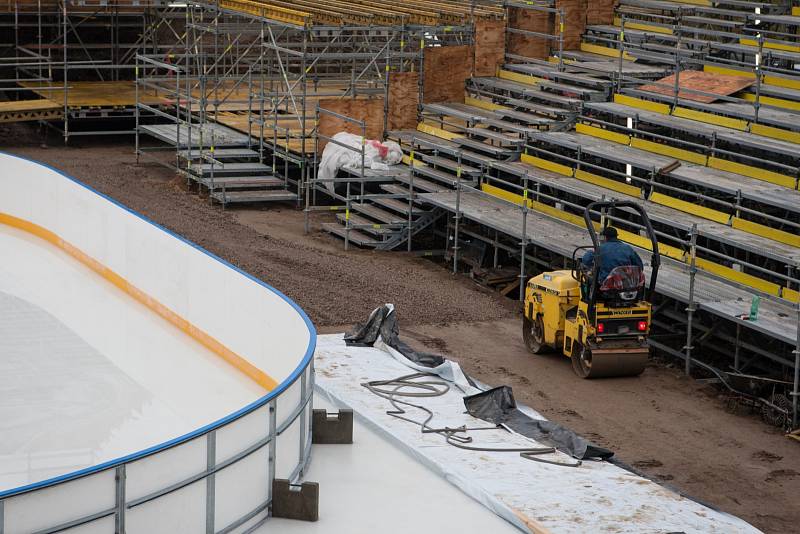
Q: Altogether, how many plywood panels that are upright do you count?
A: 7